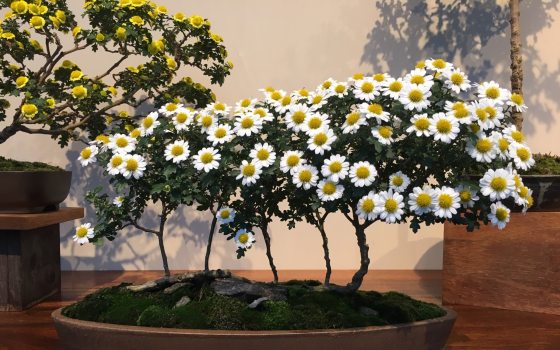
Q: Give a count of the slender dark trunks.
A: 5